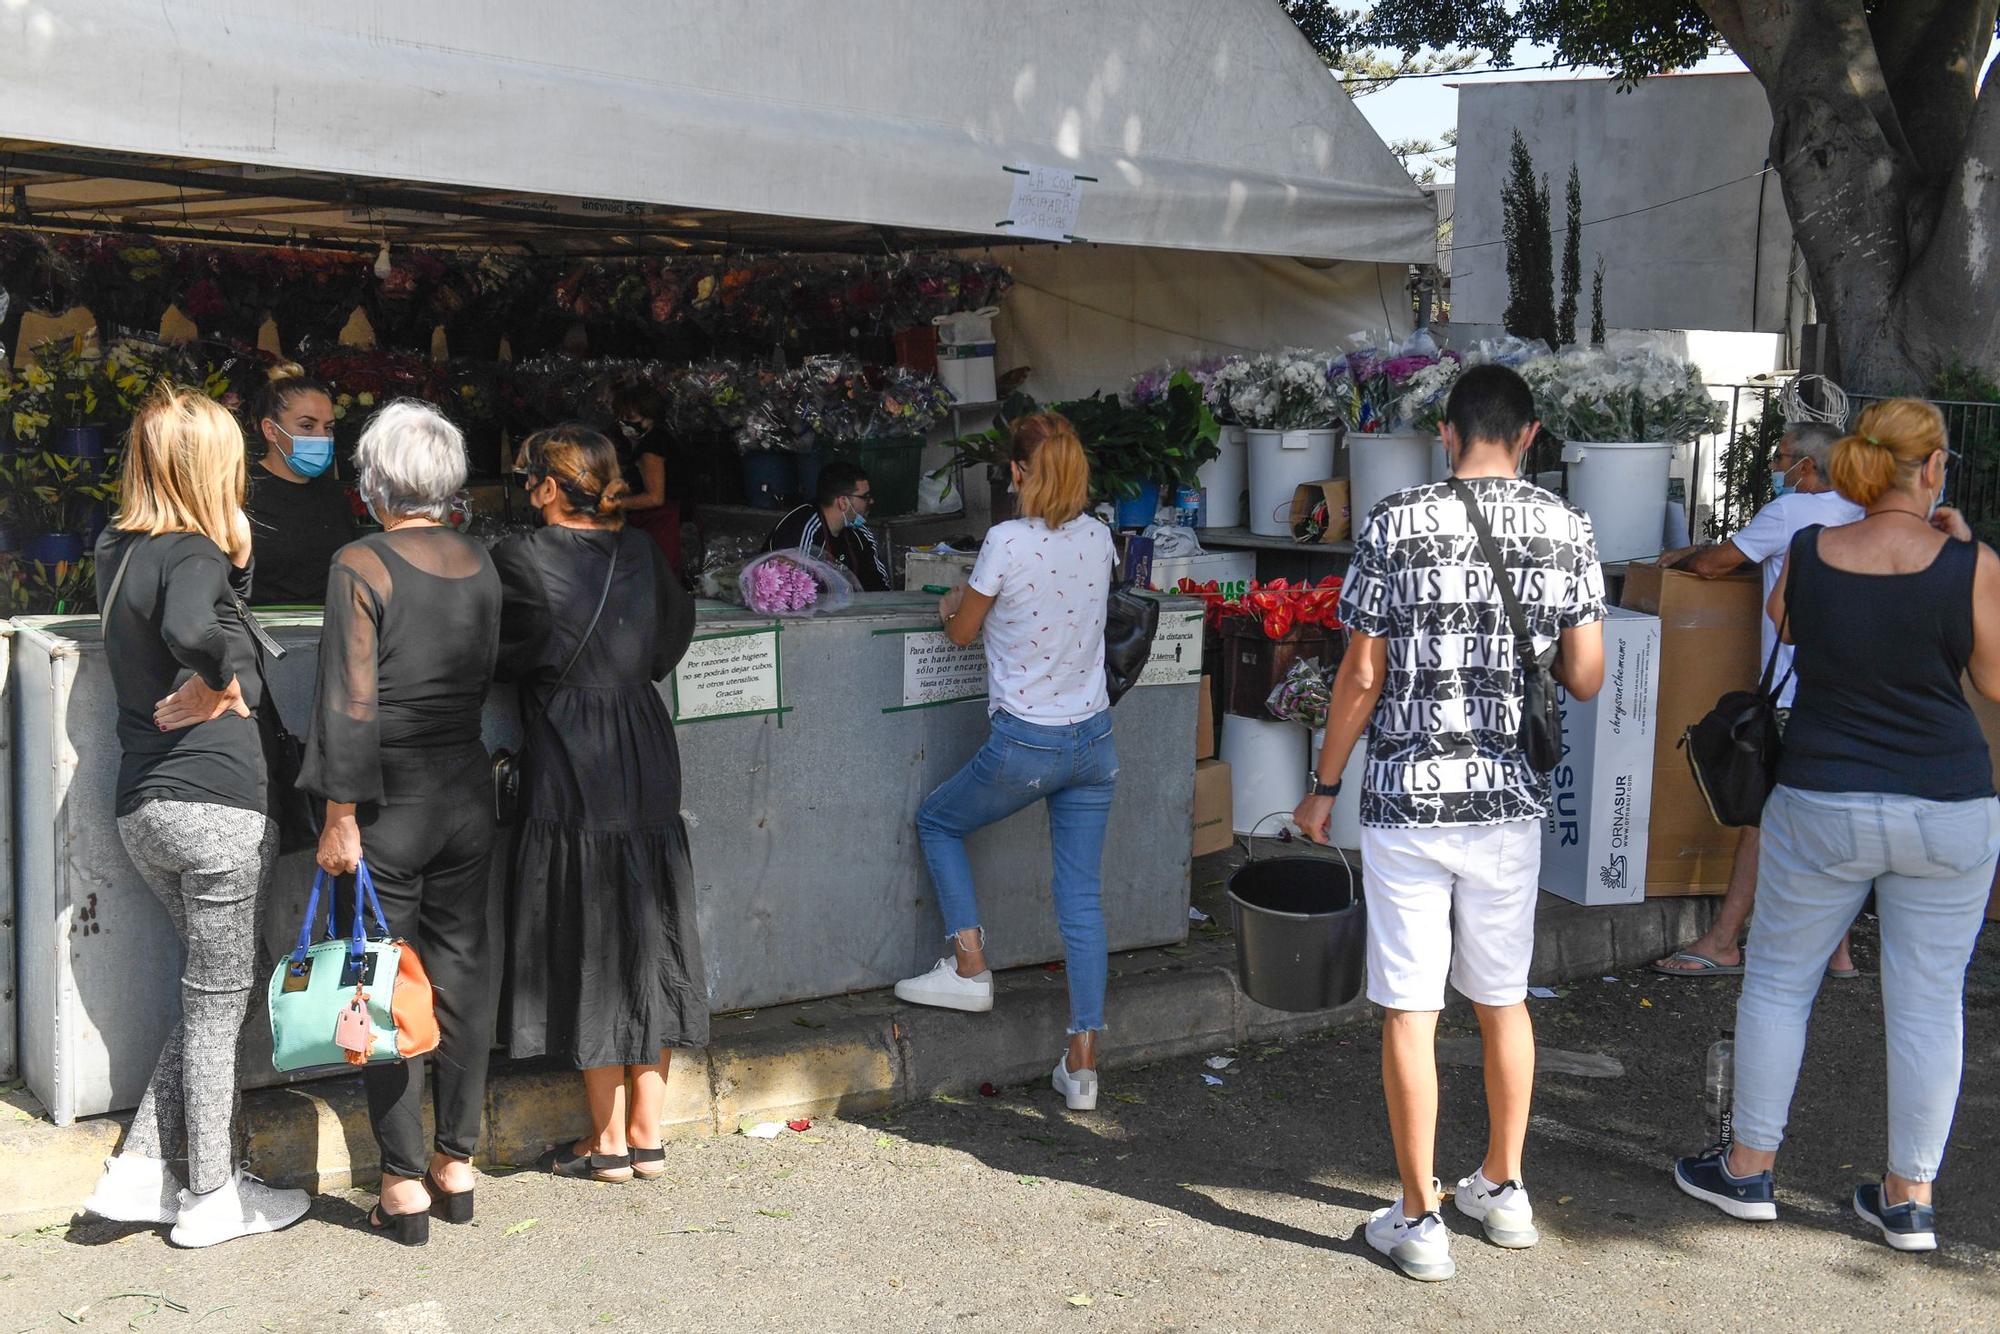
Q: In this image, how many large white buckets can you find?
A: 7